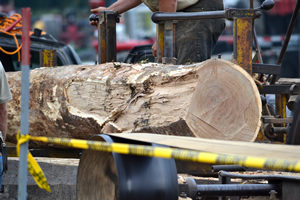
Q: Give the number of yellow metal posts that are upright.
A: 4